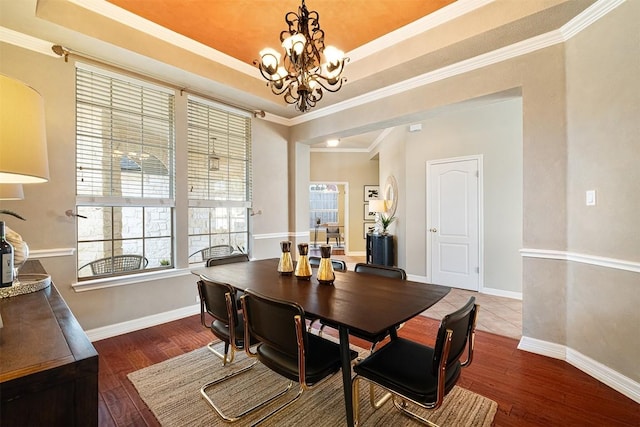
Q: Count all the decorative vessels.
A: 3